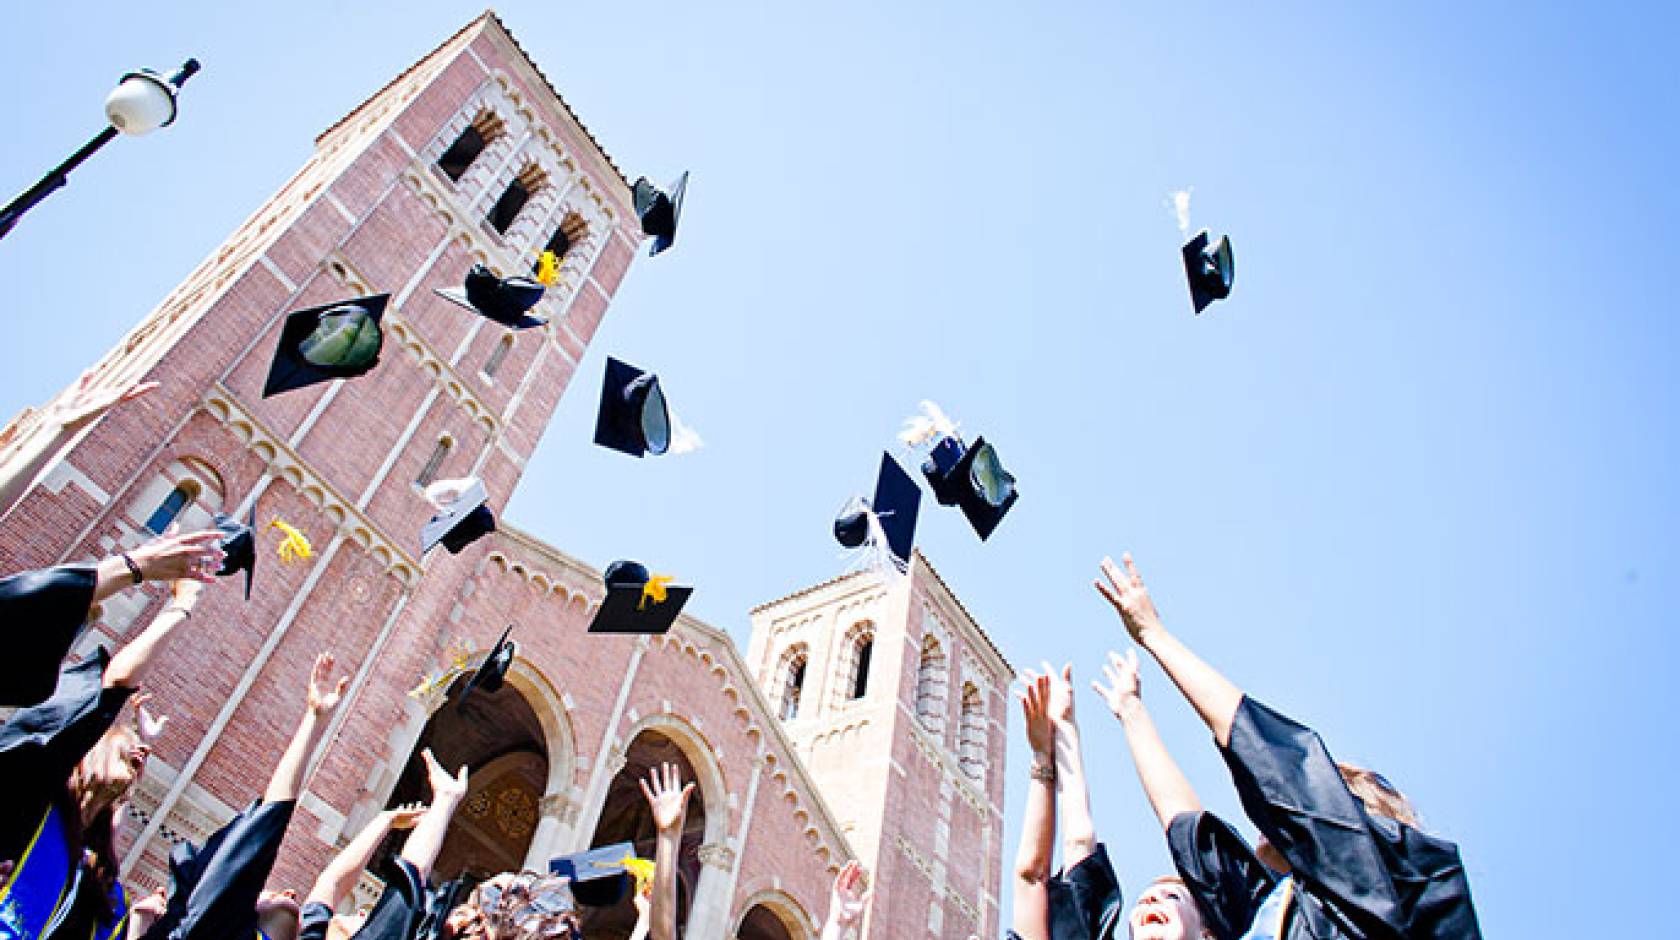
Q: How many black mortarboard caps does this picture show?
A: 13